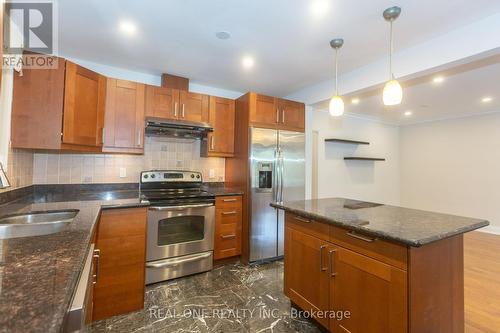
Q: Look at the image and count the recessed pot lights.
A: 7